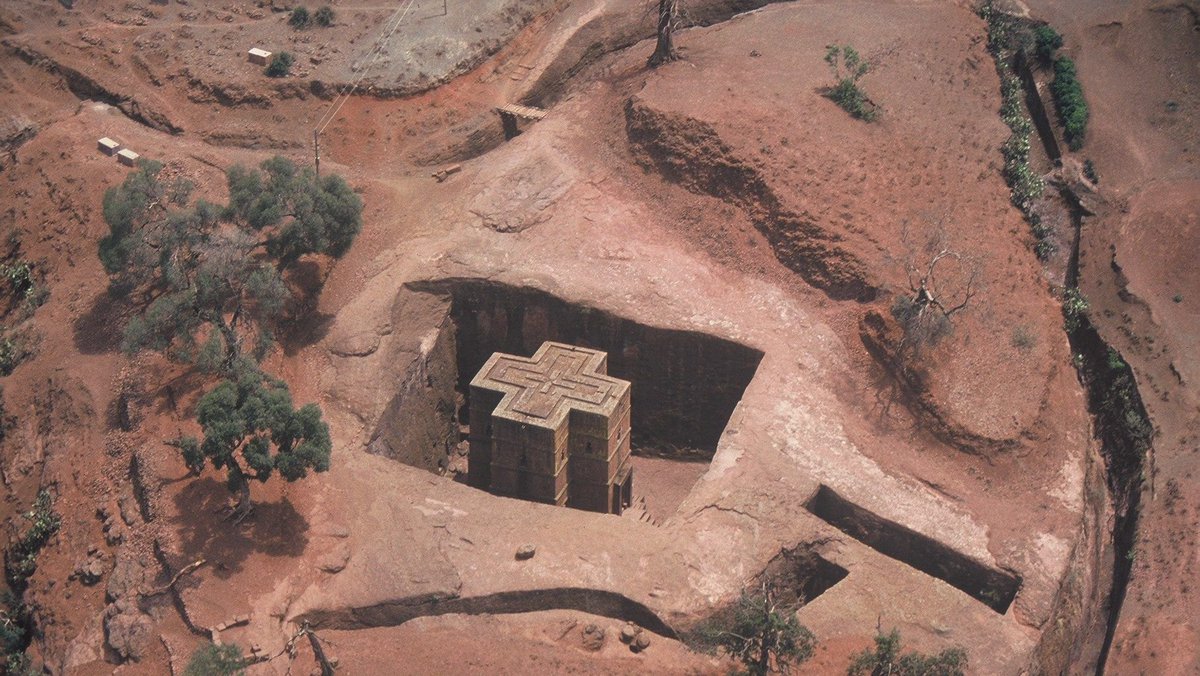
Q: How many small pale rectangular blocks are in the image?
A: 3